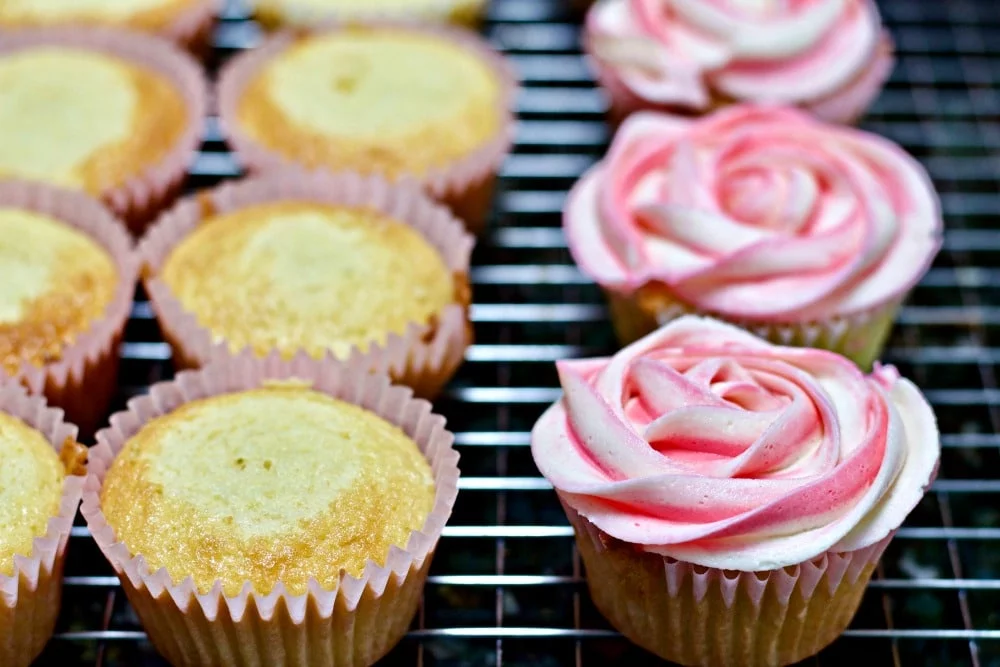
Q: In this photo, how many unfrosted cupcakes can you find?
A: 8